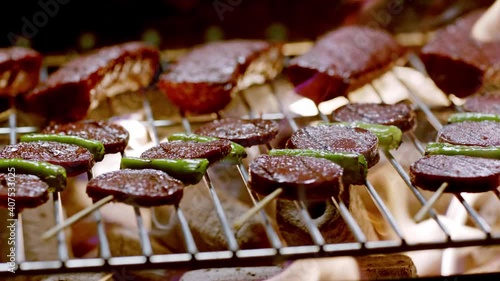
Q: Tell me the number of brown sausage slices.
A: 12